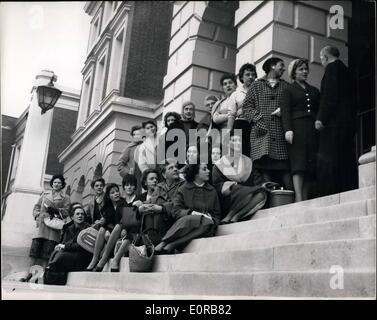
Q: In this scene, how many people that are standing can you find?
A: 11